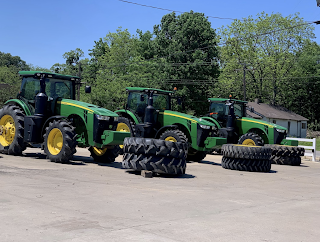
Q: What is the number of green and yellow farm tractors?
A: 3